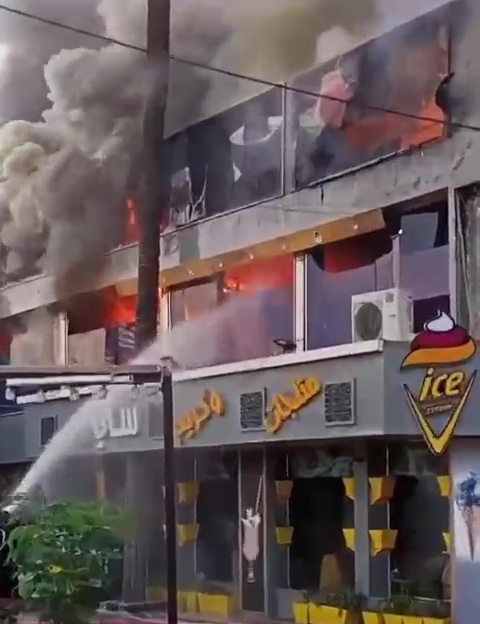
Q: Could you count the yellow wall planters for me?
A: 10